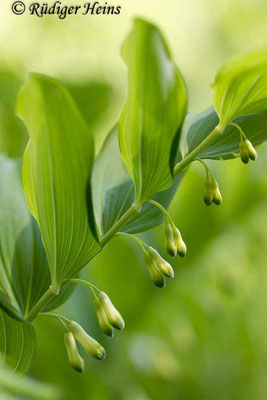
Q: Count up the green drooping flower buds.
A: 12